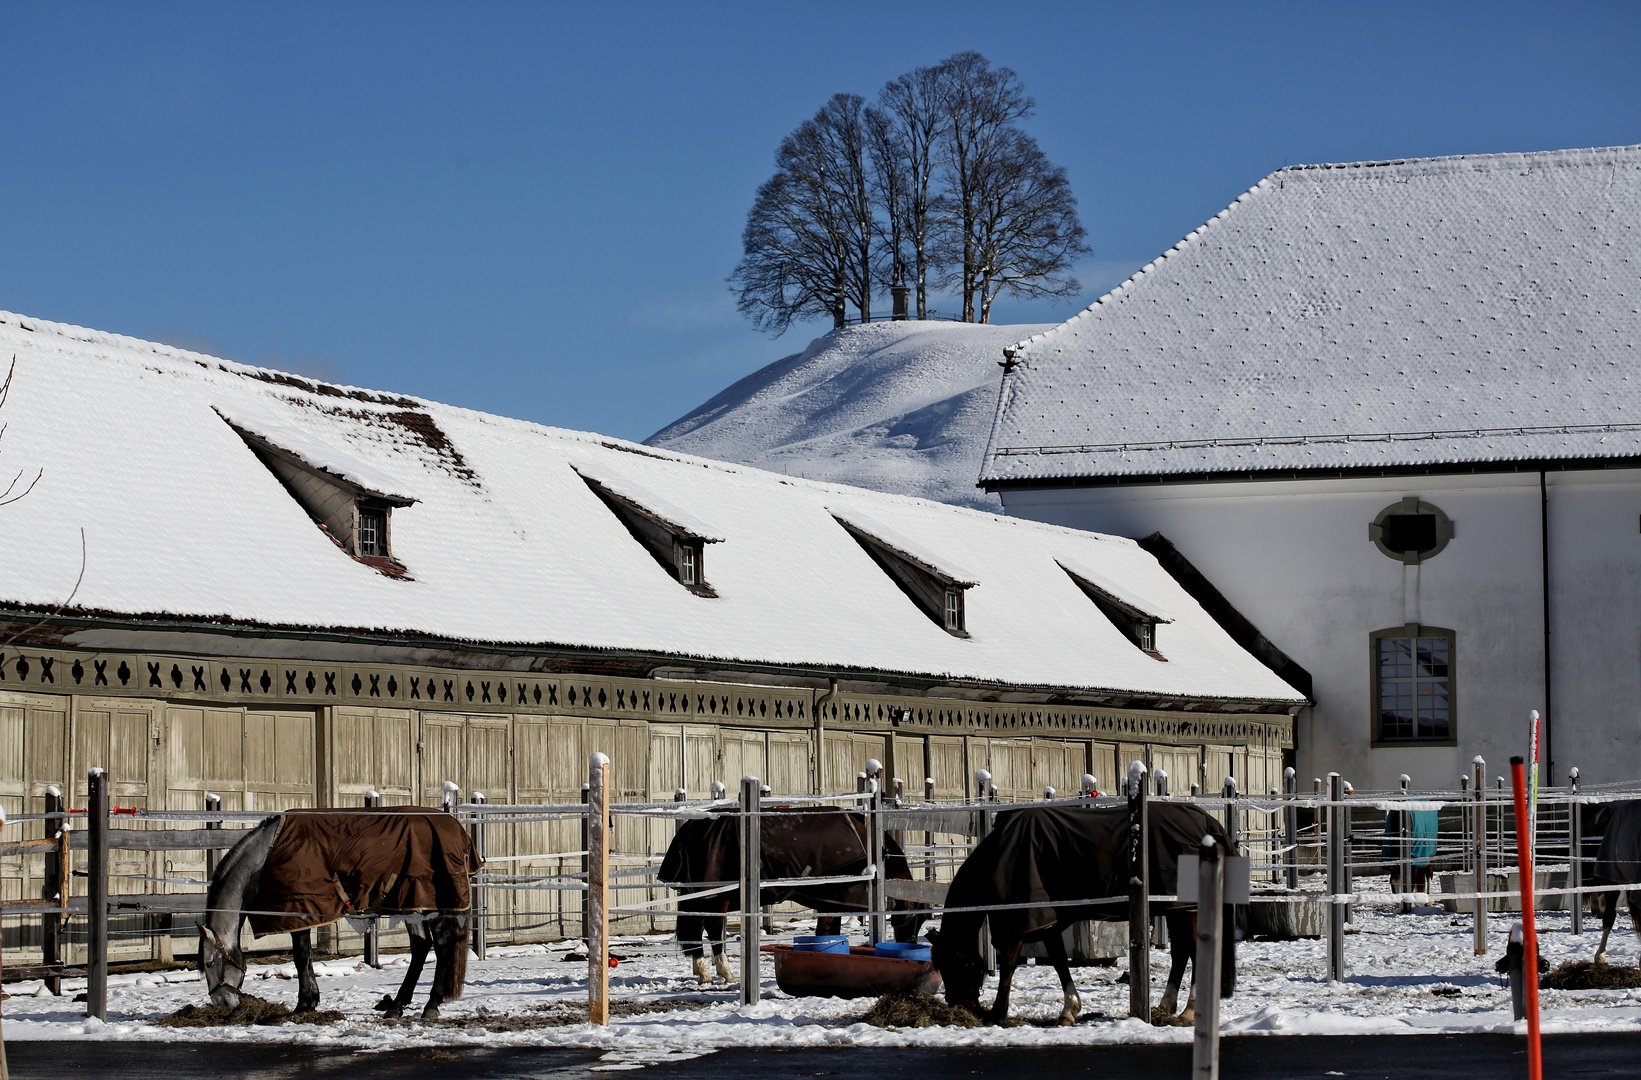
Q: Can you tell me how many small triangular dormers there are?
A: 4